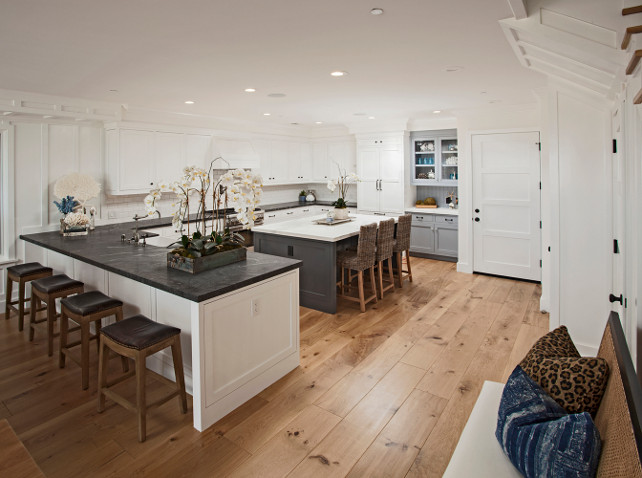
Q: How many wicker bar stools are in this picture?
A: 3